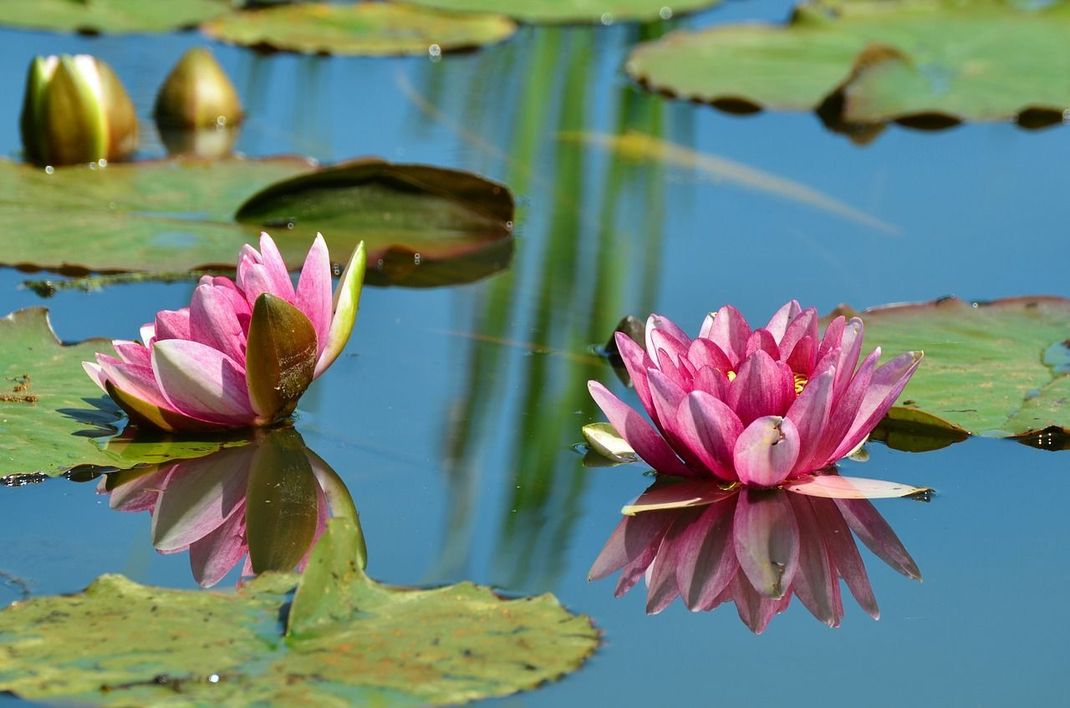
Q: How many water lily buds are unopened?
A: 2